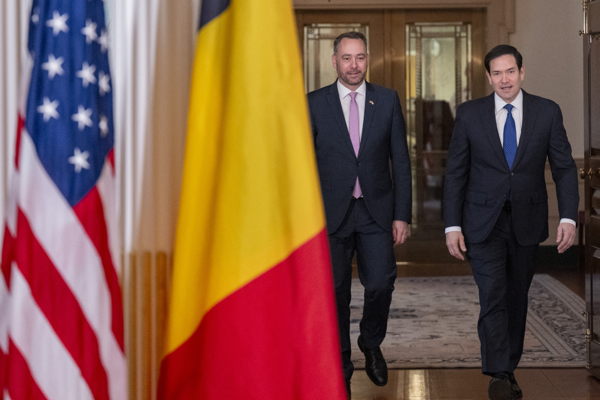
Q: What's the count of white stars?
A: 11